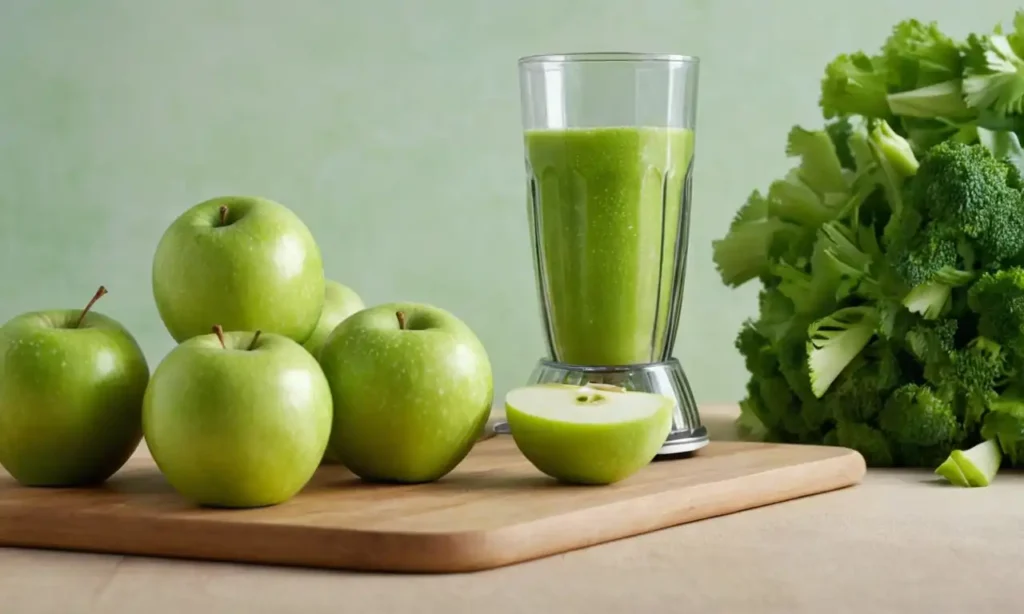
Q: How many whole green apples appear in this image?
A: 5